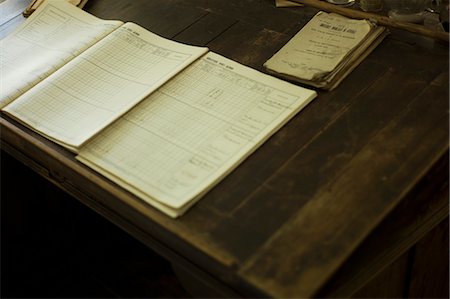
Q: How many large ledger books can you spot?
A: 2